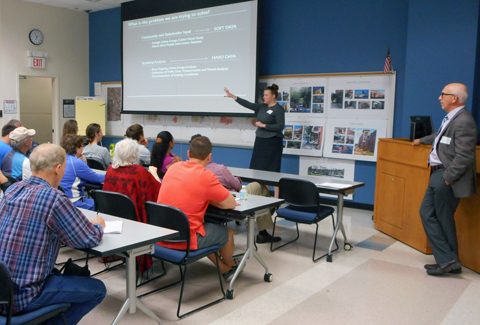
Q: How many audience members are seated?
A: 12